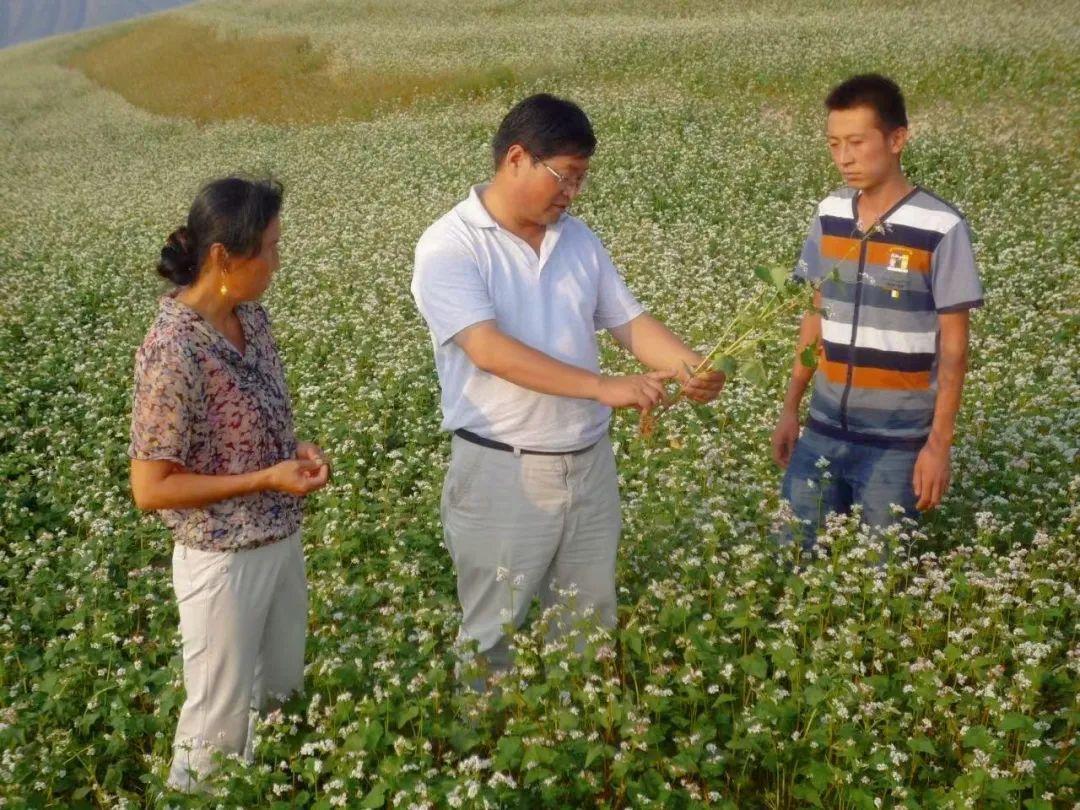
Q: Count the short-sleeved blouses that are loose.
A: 1